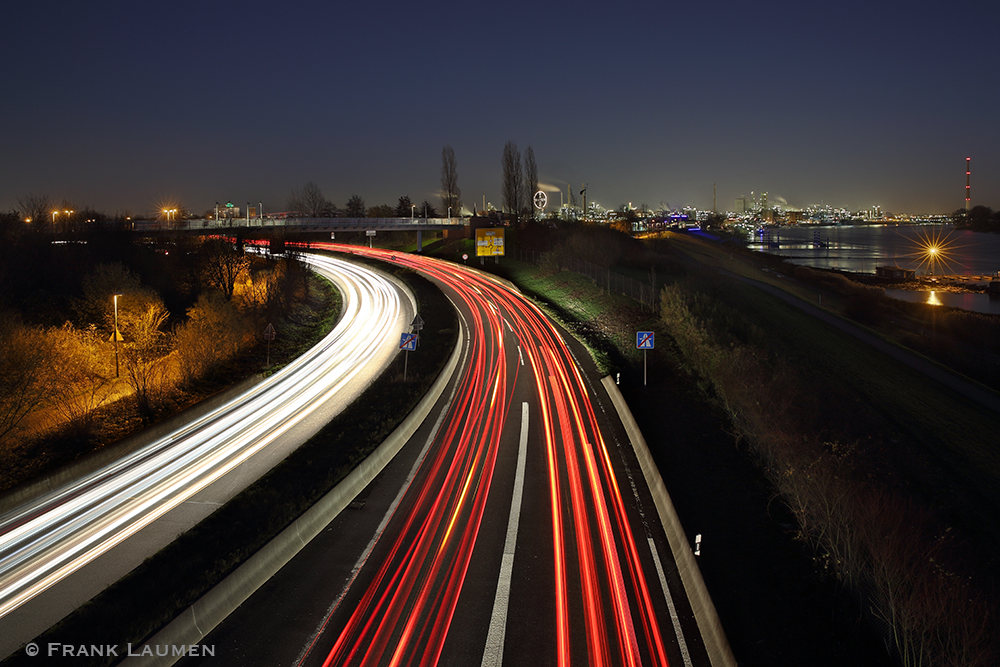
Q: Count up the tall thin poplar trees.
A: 3